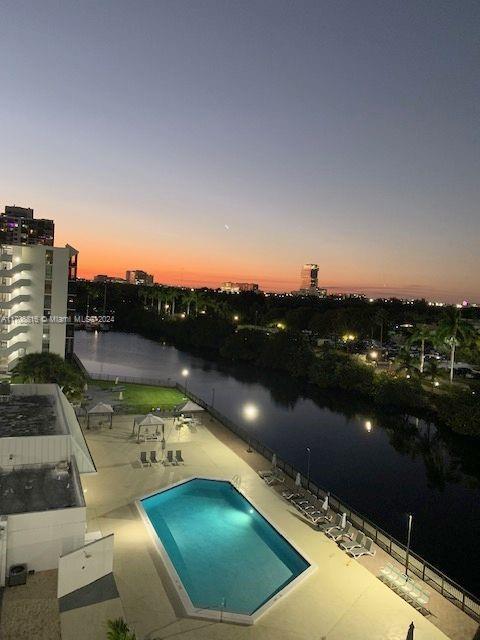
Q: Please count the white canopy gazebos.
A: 3